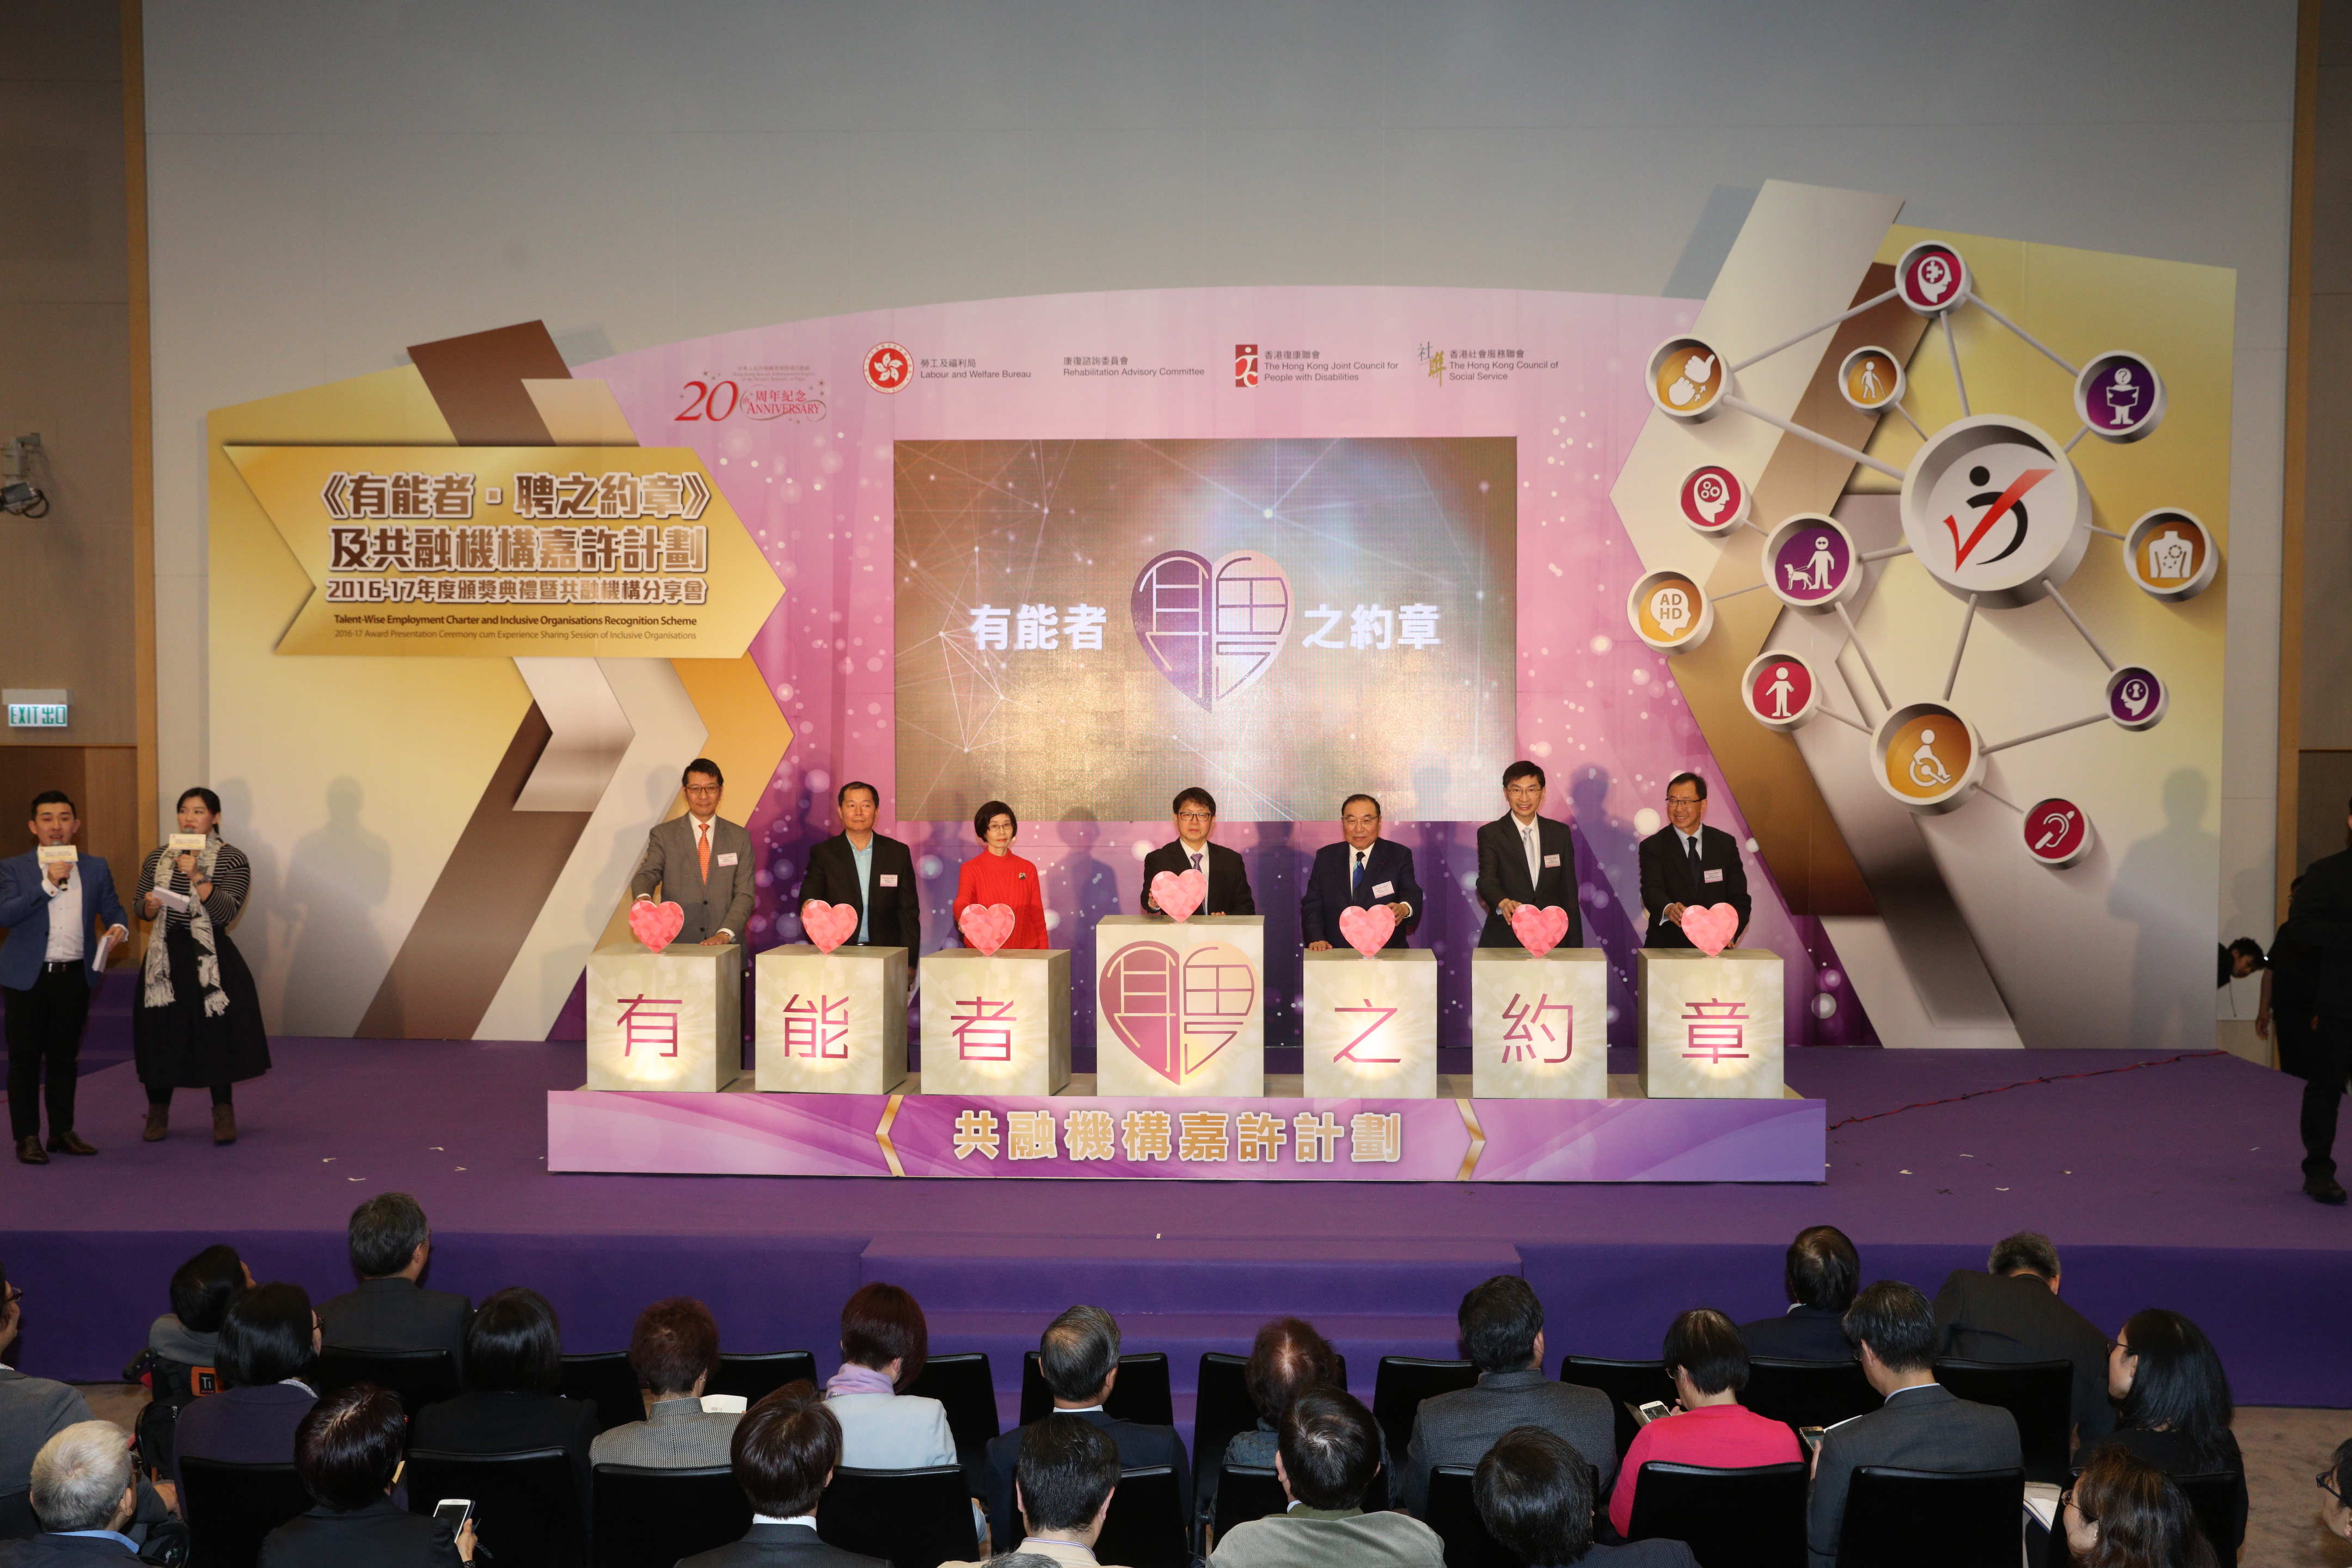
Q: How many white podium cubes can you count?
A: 7